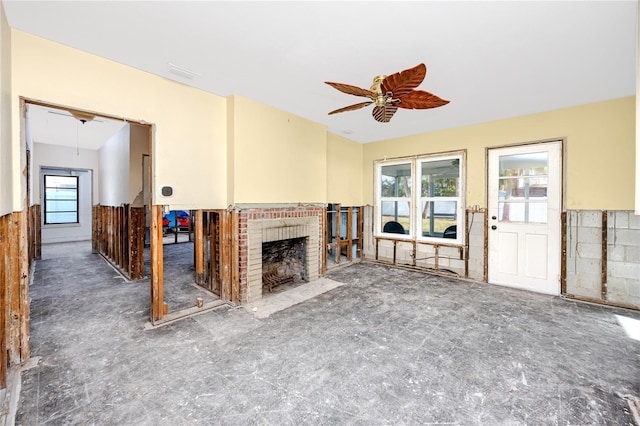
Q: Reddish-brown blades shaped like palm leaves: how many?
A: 5